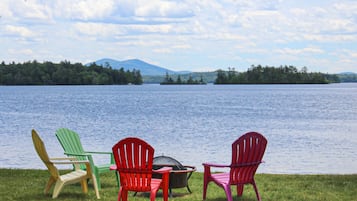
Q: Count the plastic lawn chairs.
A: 4